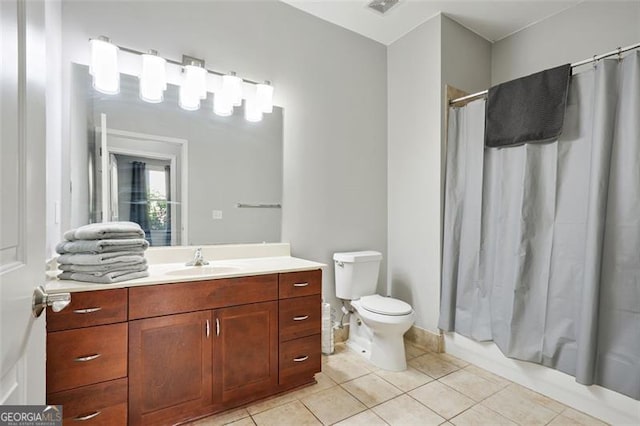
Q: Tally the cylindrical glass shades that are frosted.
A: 5